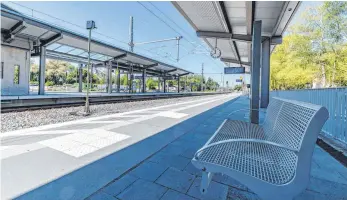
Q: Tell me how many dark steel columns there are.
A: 2